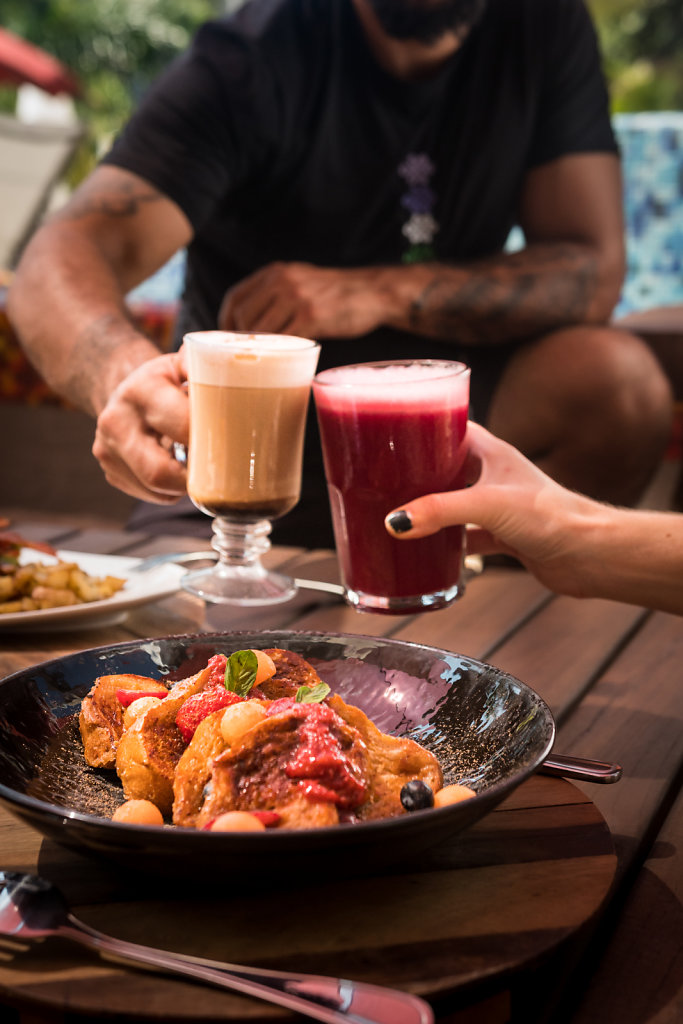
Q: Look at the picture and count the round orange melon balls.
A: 6